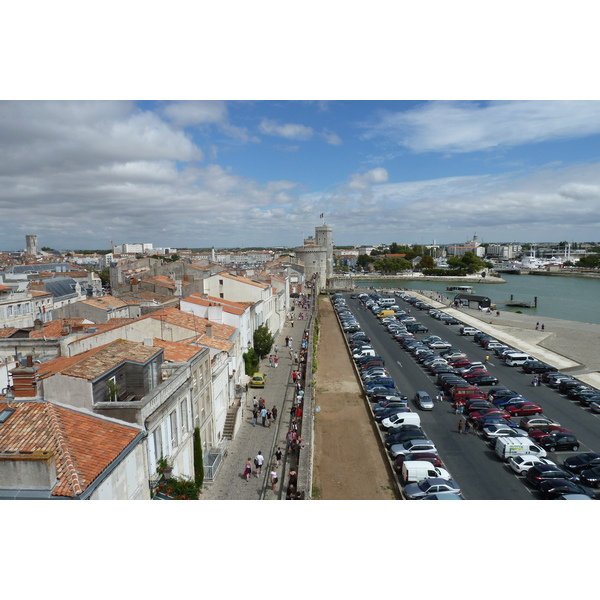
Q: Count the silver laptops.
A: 0